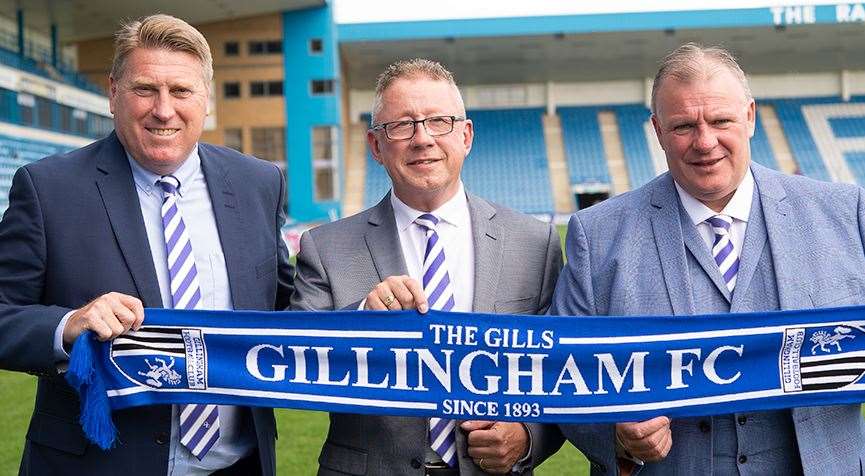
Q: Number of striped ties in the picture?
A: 3